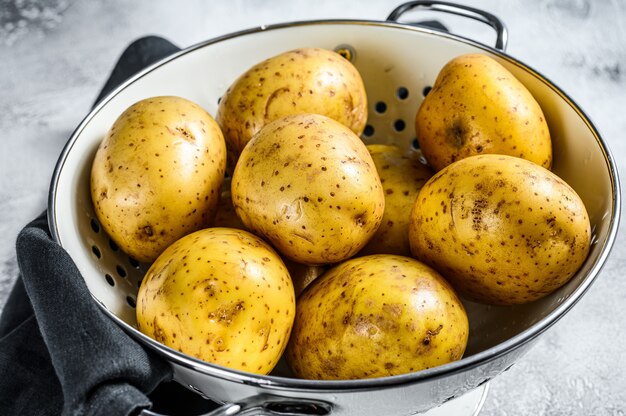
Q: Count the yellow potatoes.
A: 8